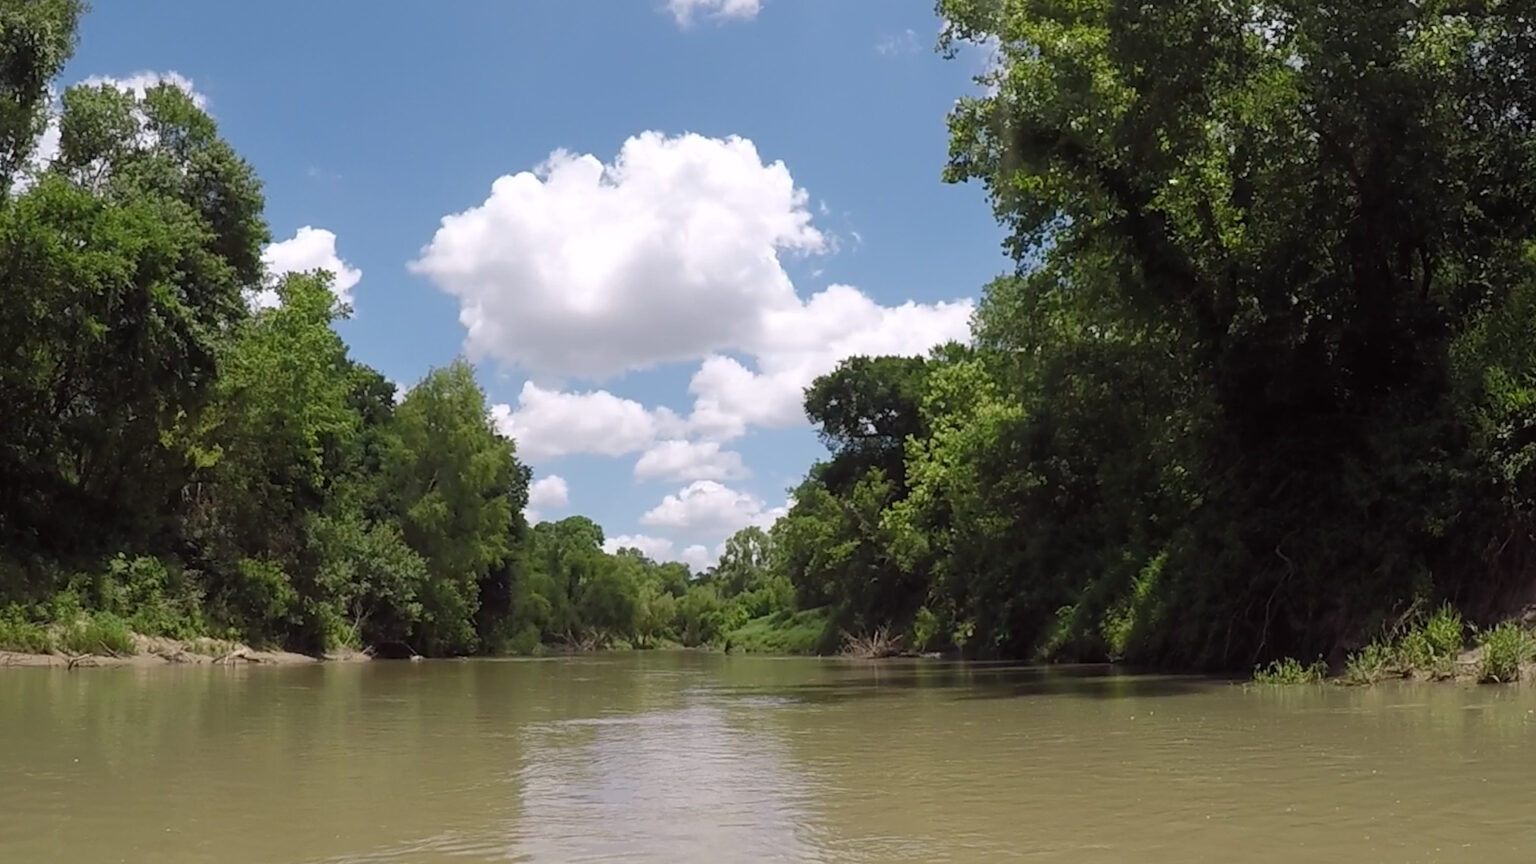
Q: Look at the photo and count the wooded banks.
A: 2